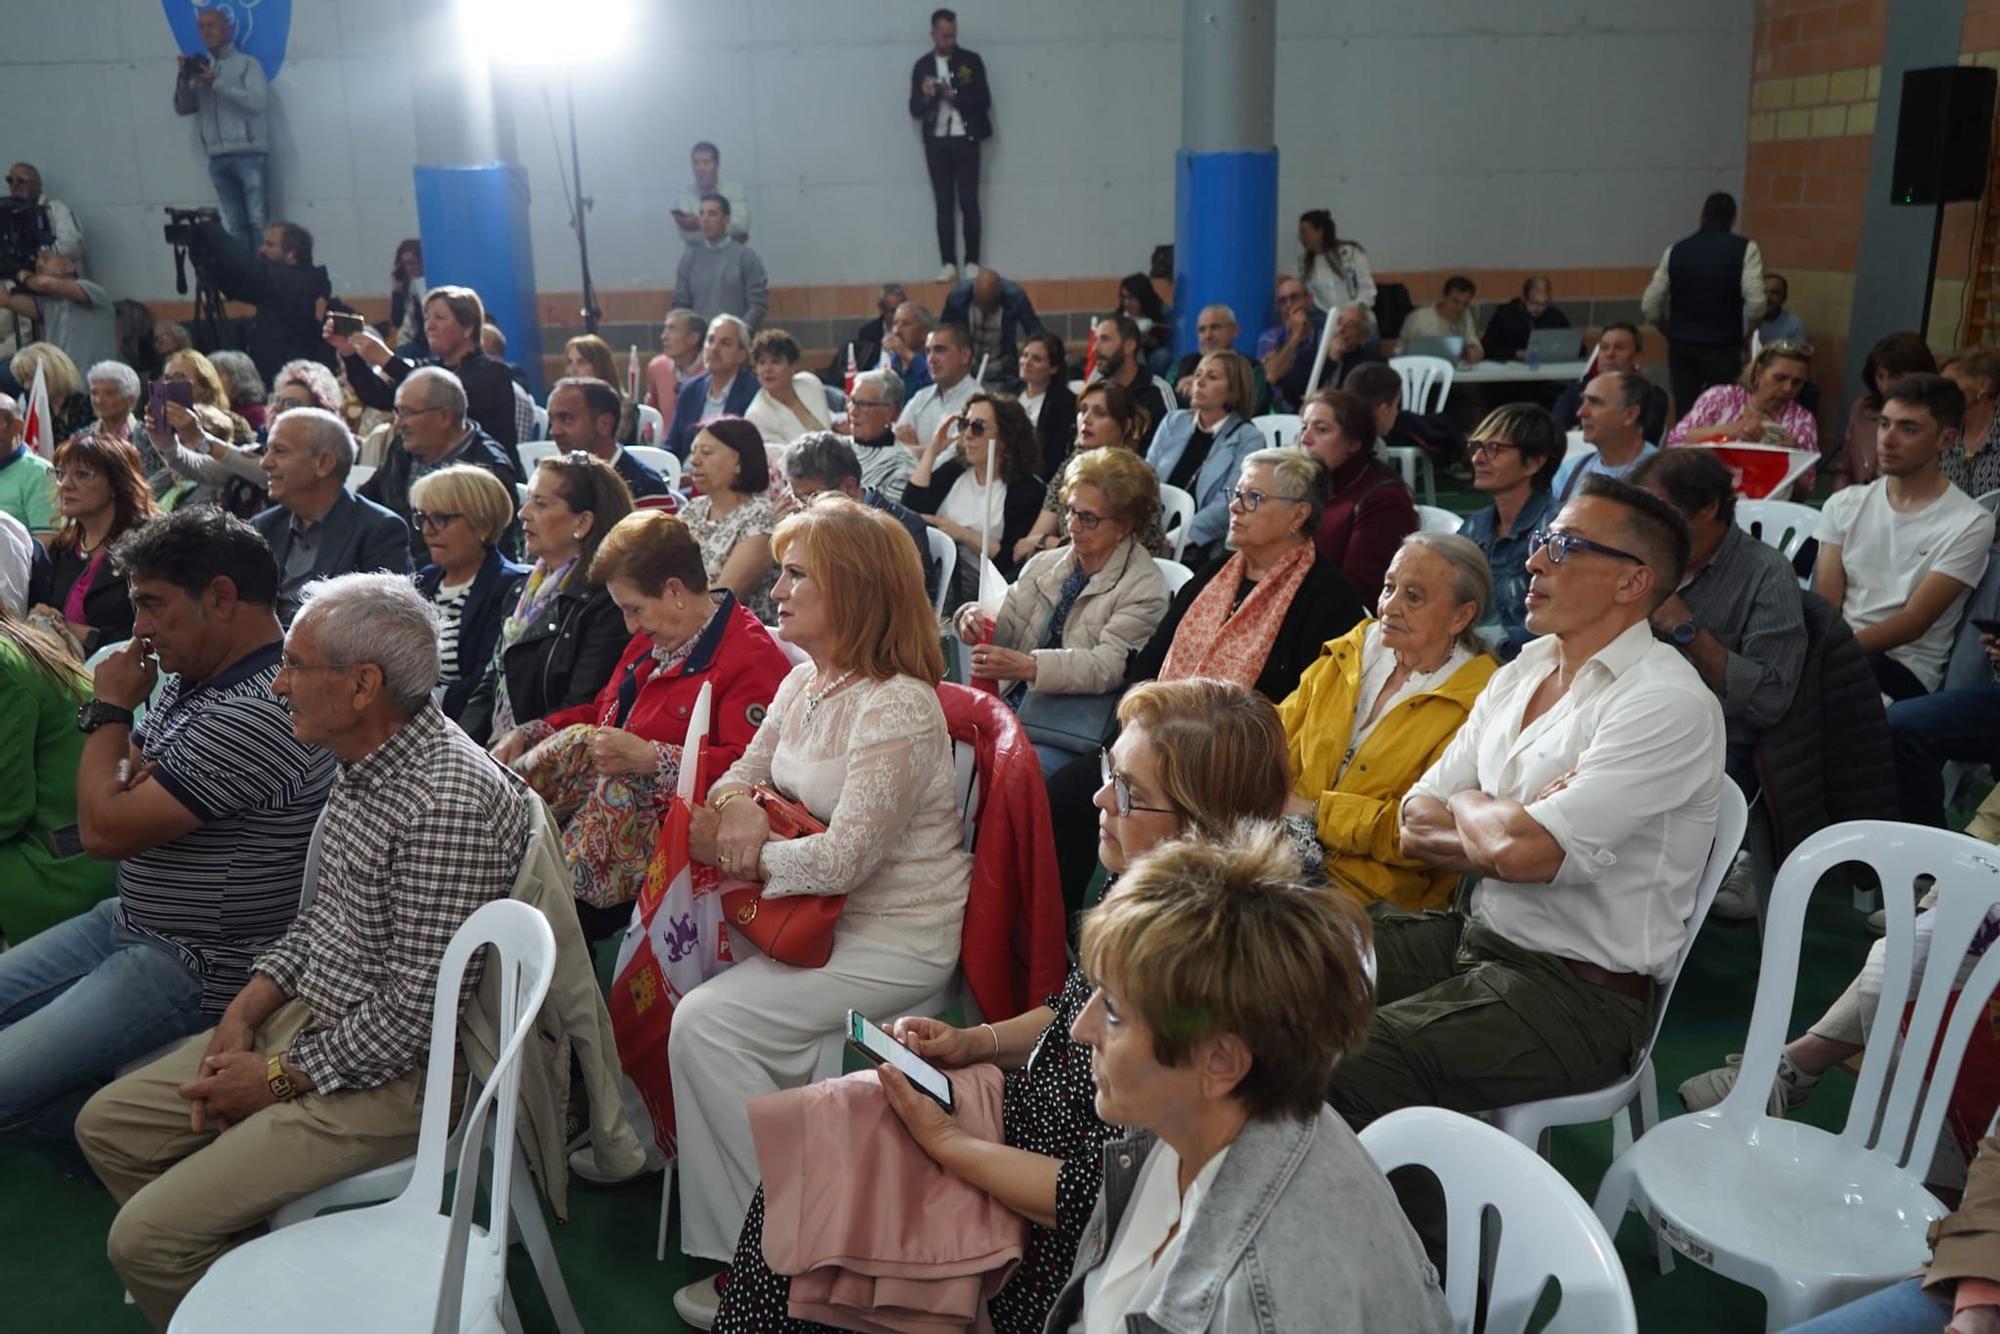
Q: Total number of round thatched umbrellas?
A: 0